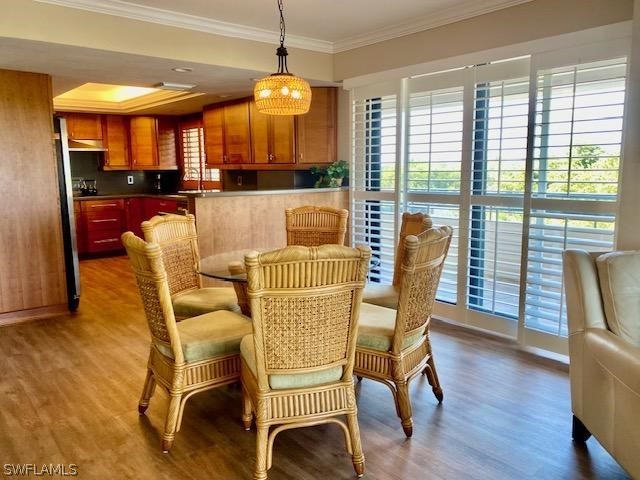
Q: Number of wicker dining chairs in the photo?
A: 6